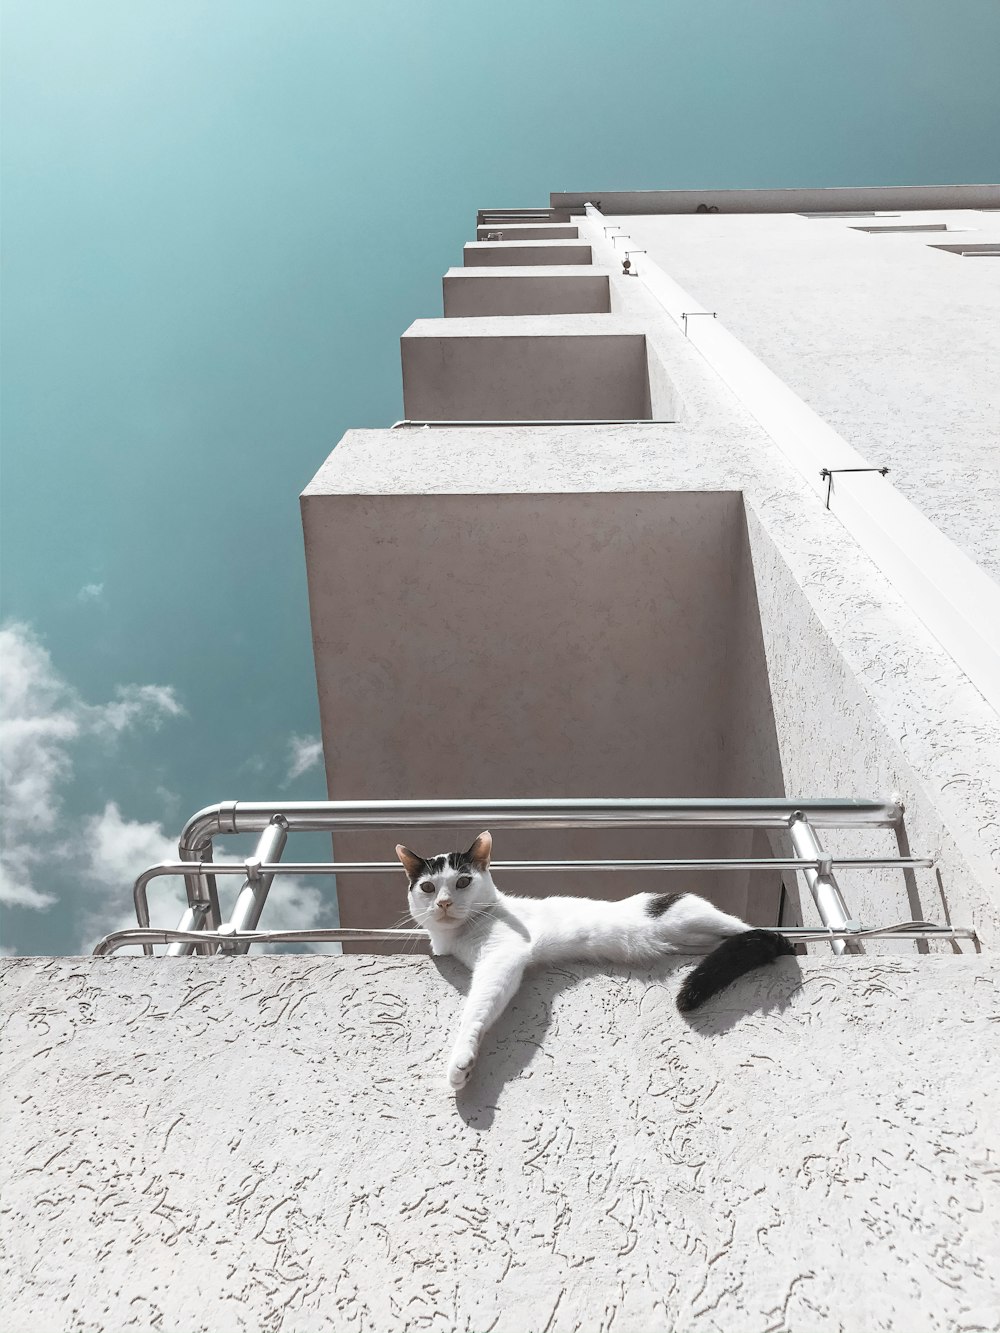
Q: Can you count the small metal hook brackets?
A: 5